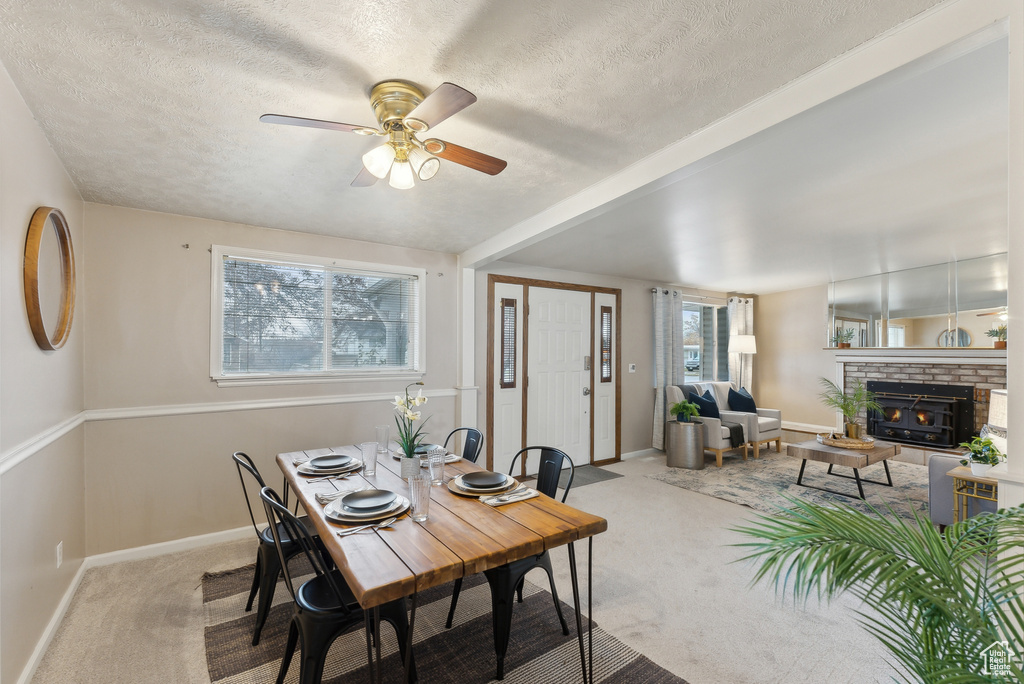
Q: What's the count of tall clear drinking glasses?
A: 4